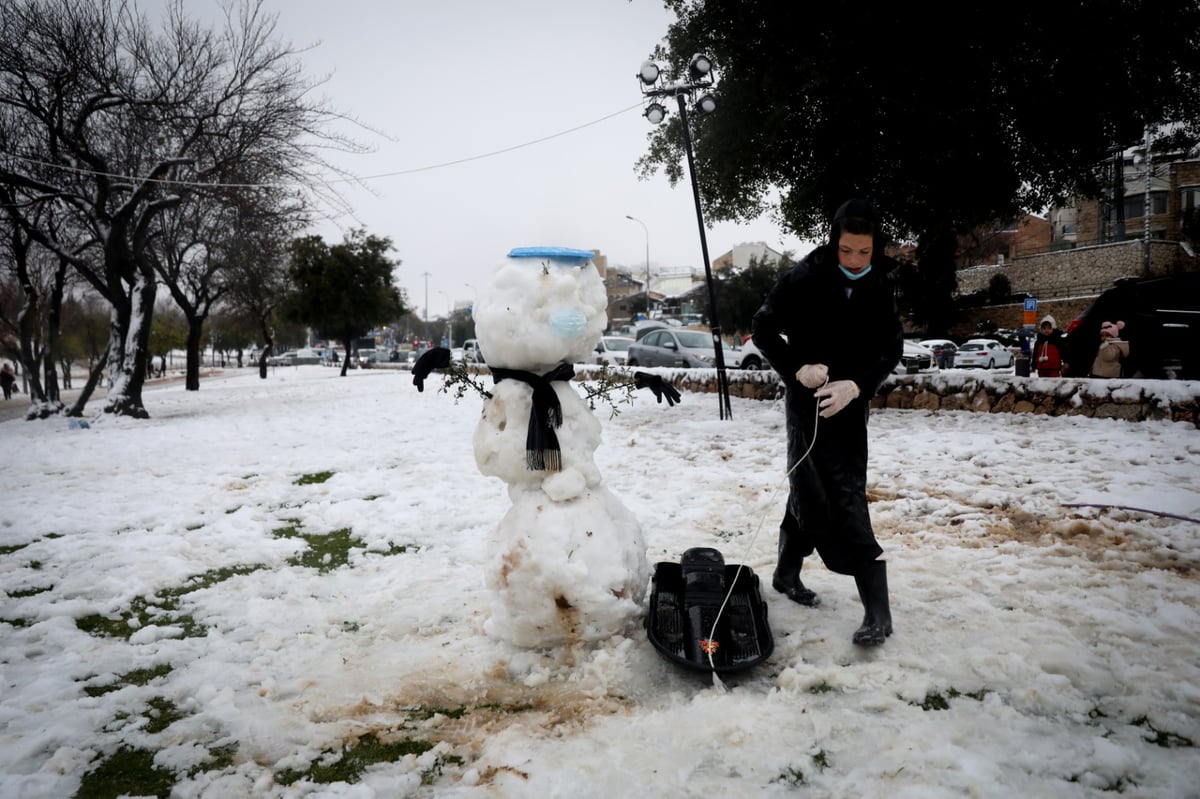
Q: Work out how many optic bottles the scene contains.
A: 0